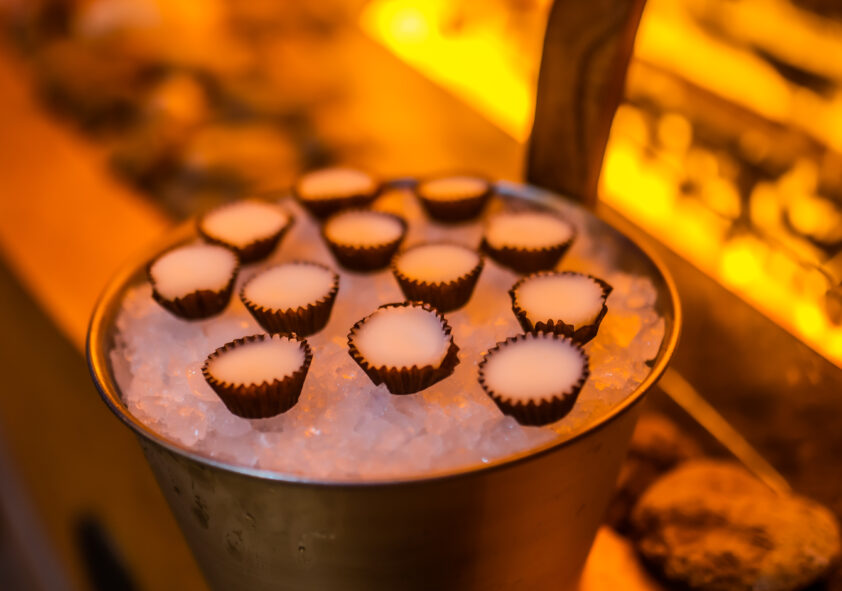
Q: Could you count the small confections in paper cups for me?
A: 12